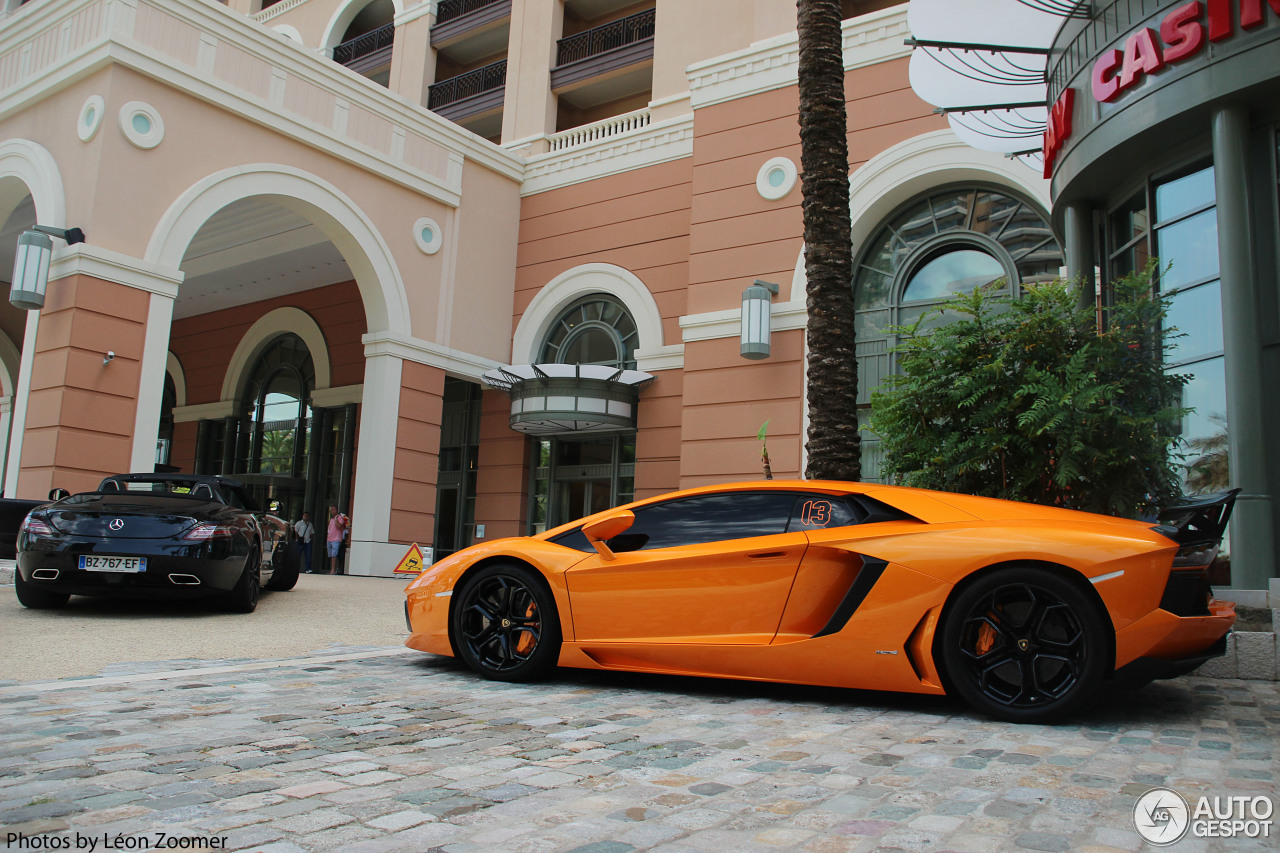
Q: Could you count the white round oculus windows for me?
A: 4